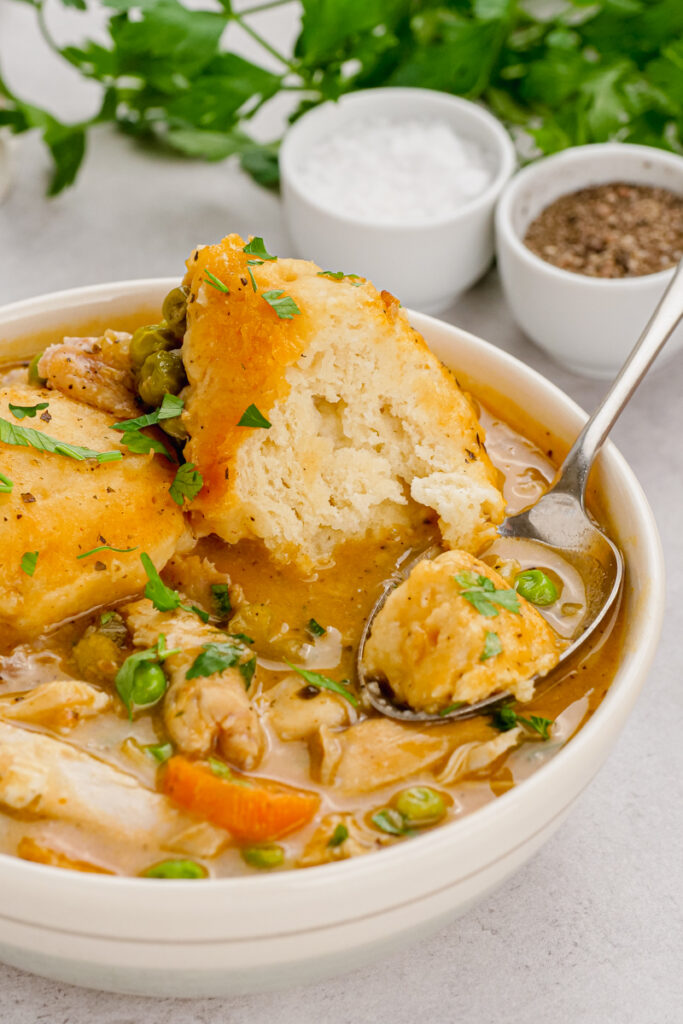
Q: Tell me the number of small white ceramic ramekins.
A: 2